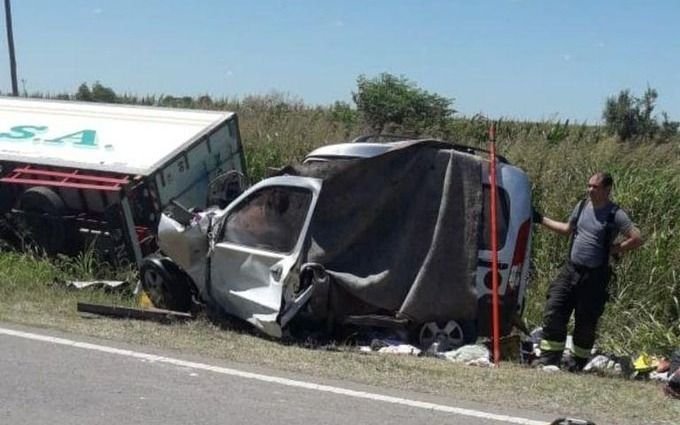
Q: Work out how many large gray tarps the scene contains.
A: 1